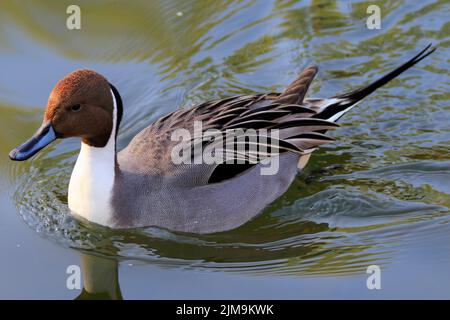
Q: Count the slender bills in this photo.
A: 1